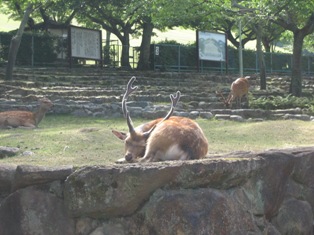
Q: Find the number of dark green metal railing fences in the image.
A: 1